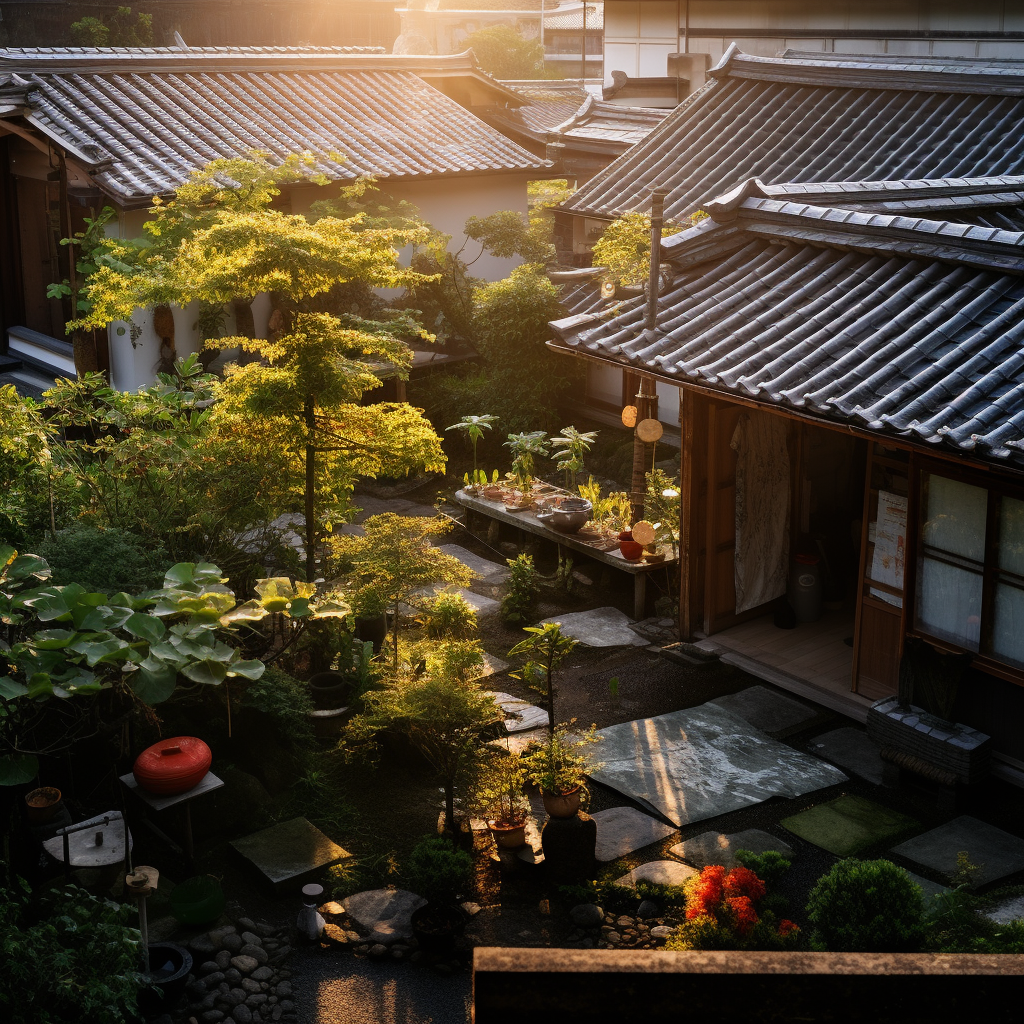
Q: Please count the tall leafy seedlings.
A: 3